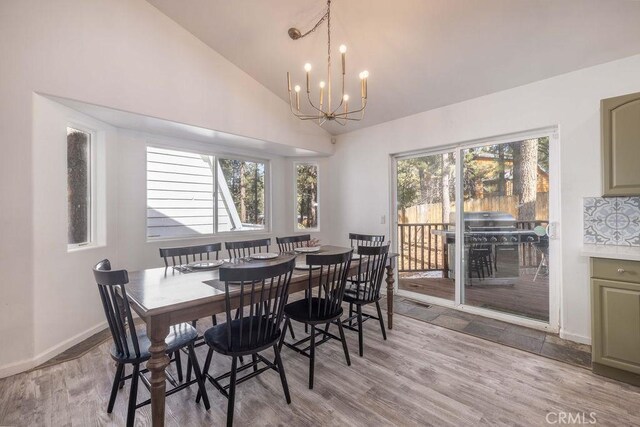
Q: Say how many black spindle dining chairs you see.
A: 8